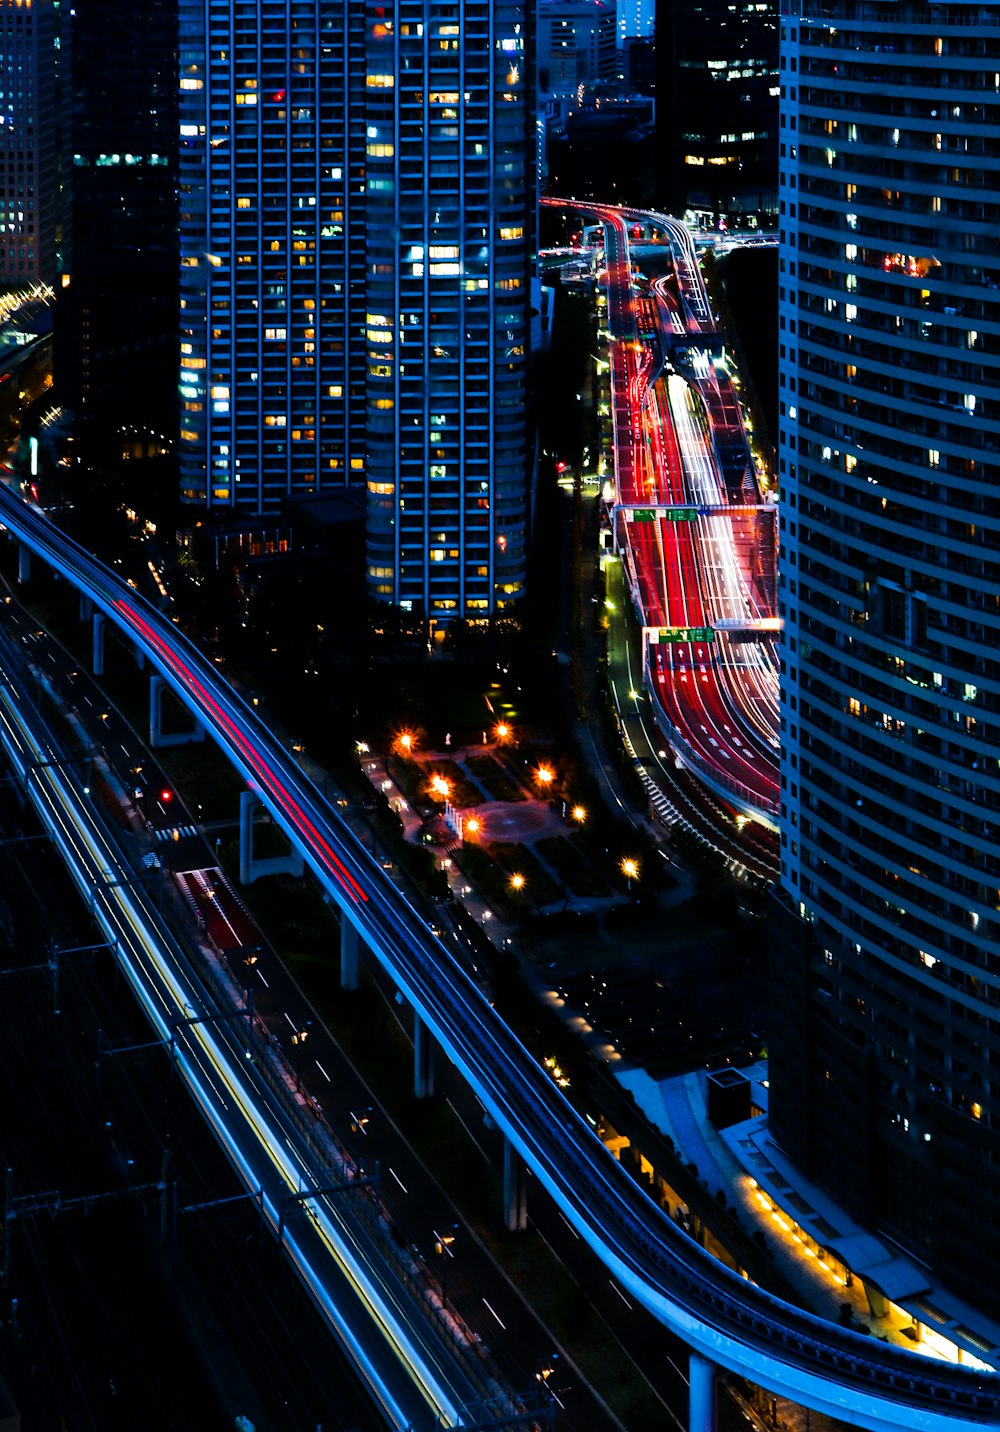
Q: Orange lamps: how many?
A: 8